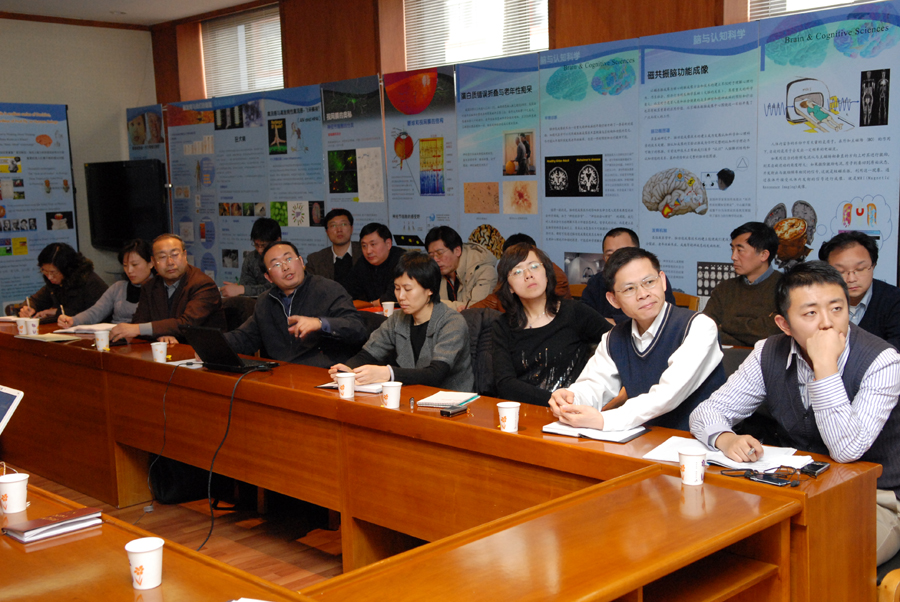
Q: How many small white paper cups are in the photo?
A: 11